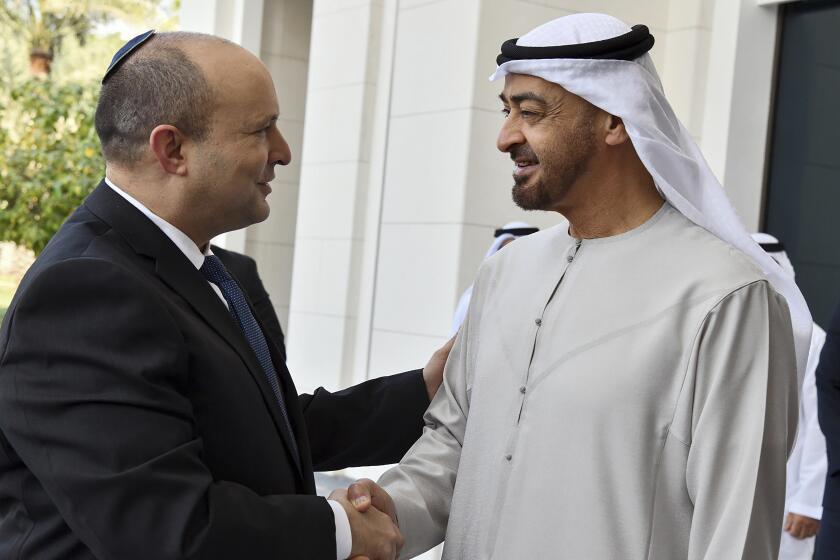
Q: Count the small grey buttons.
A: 4